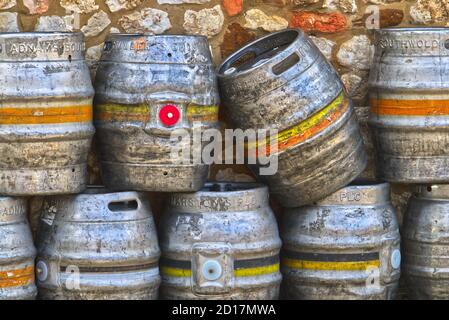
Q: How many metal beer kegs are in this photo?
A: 9